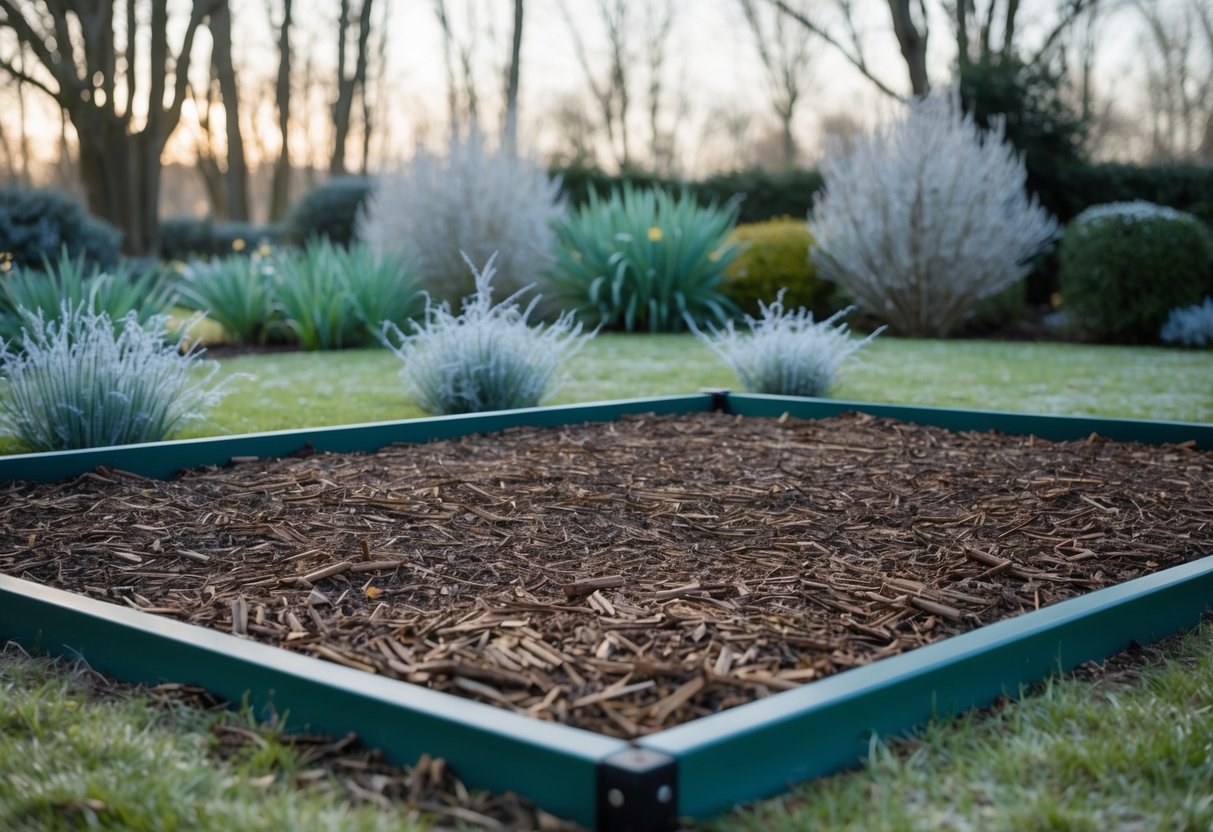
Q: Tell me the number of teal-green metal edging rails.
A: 4